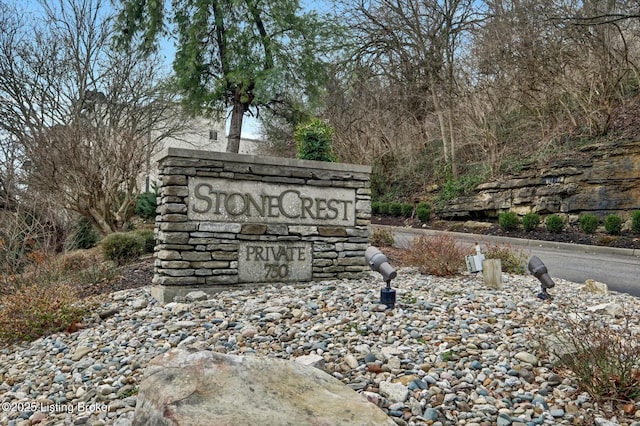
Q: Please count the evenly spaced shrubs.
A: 11